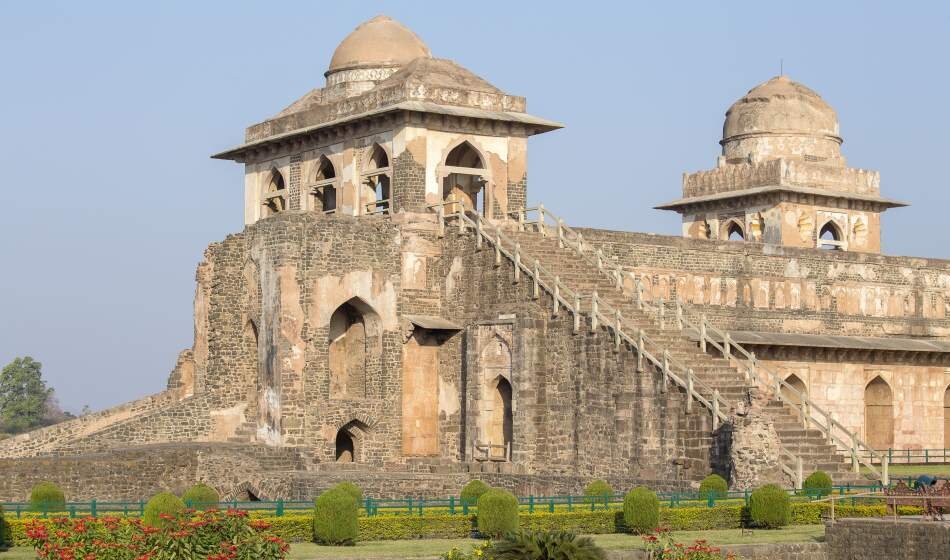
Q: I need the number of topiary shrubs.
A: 12